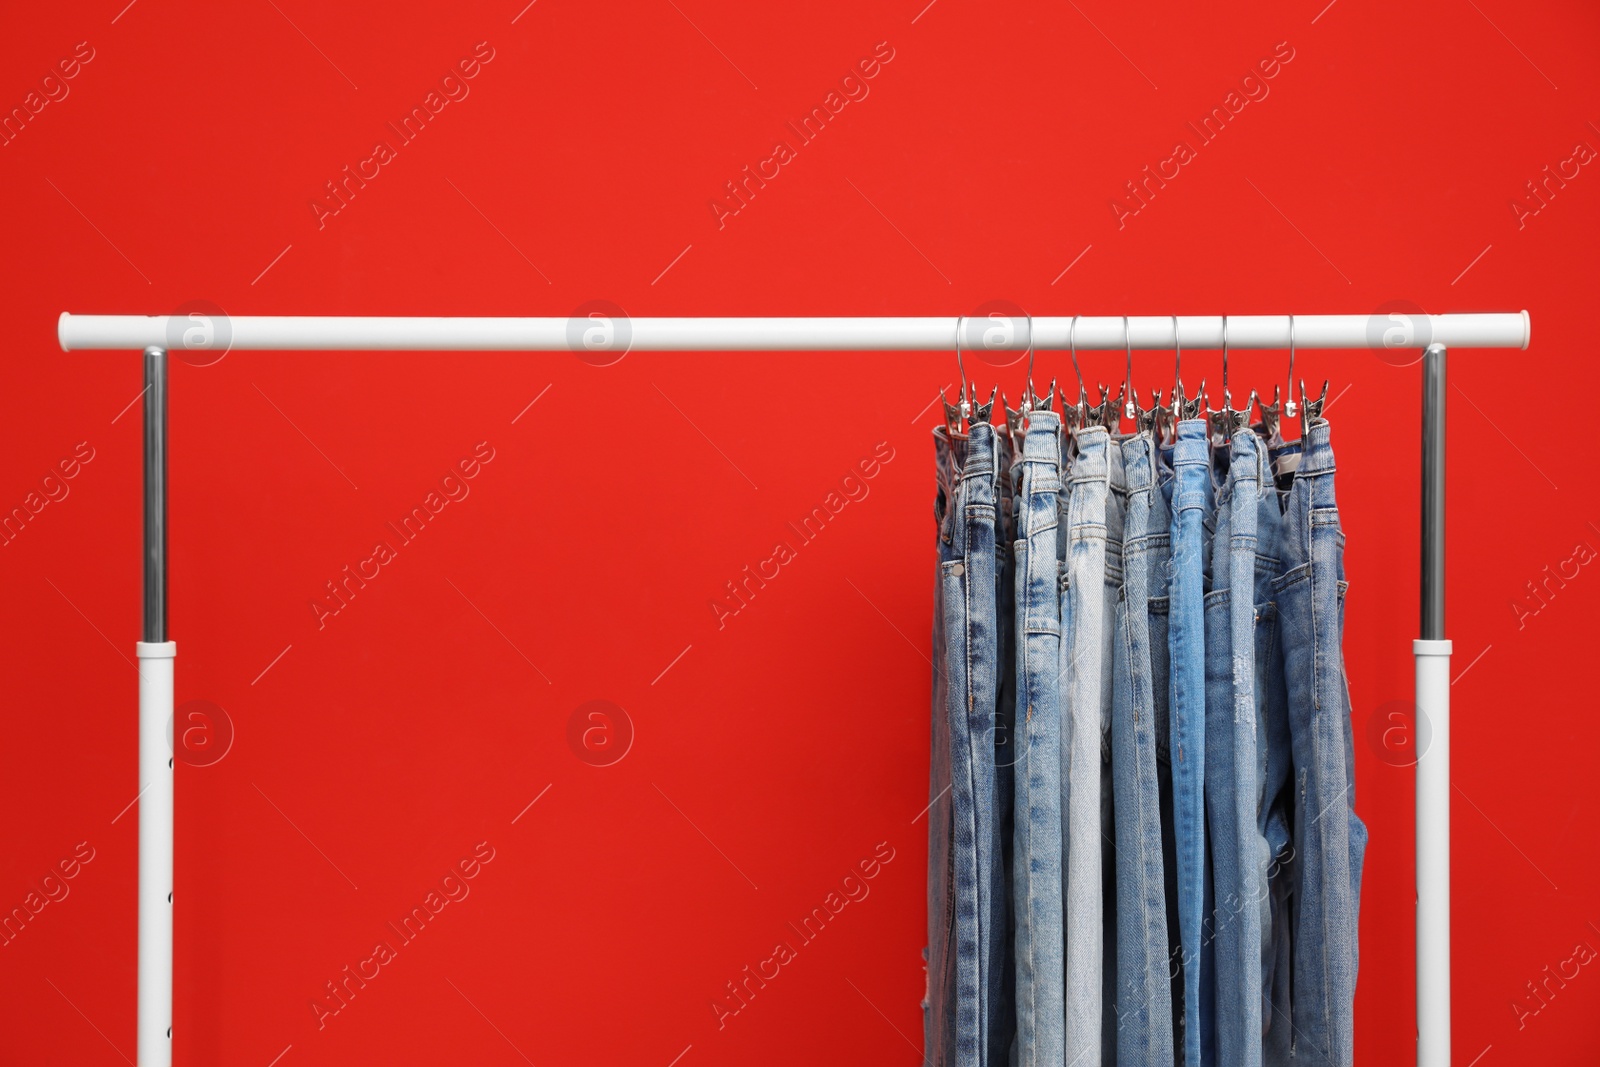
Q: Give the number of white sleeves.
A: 0